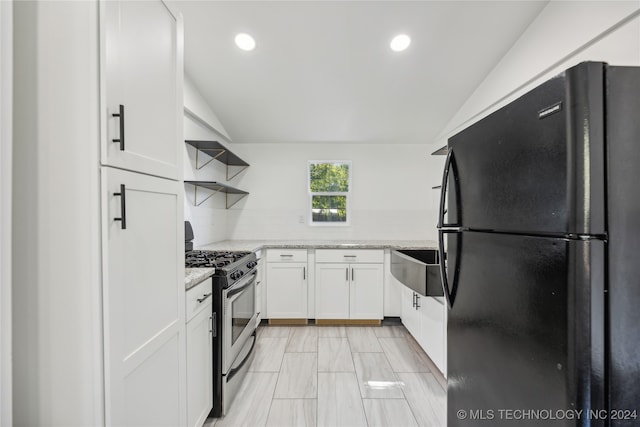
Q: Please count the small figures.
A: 0